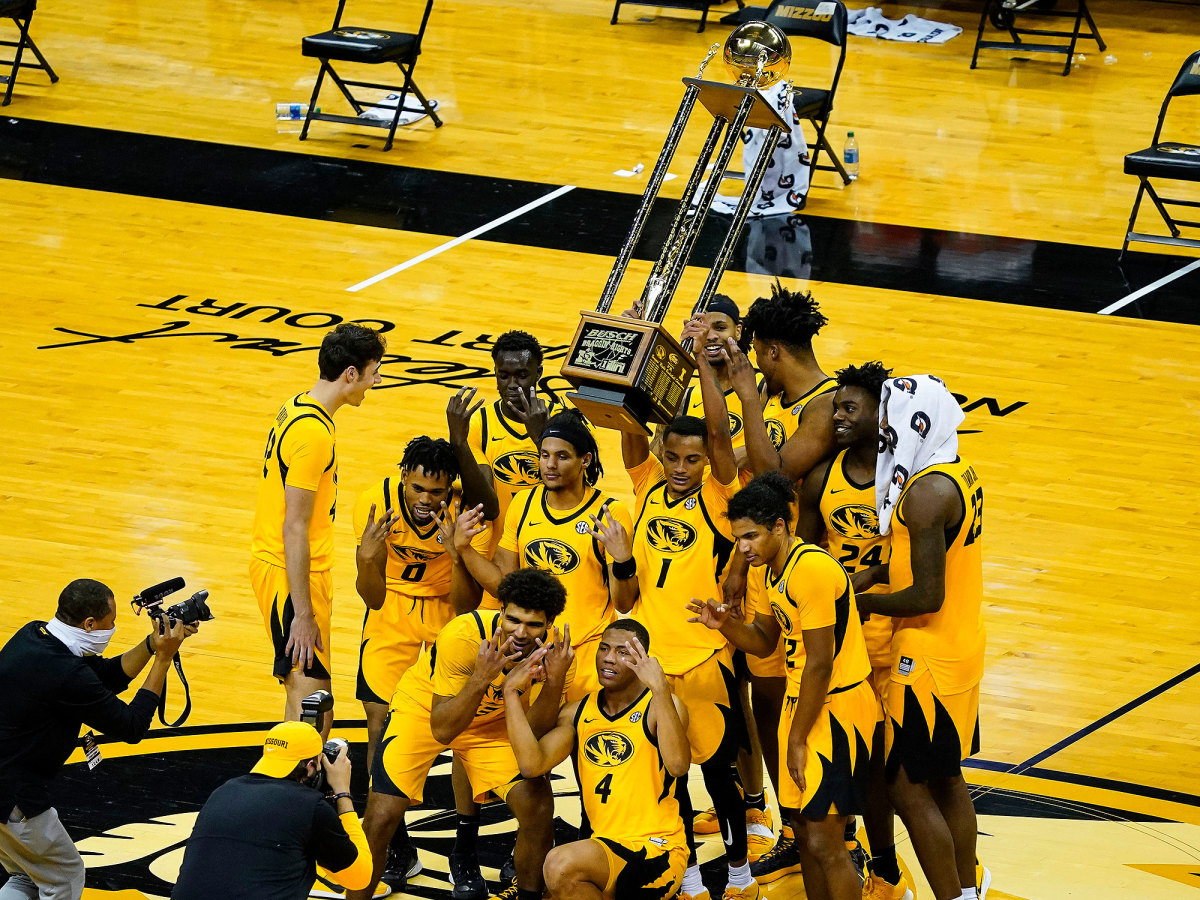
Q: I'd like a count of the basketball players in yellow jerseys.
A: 12